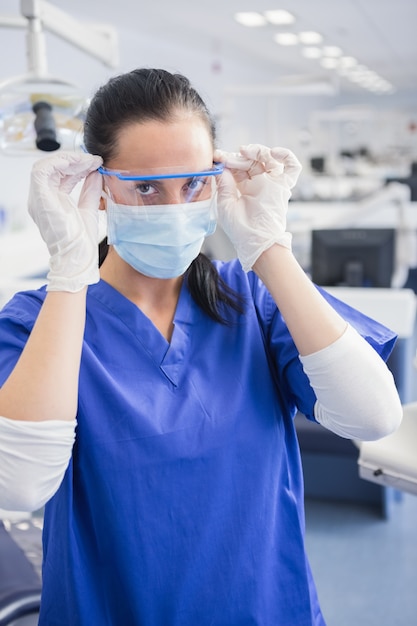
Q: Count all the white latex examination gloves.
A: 2